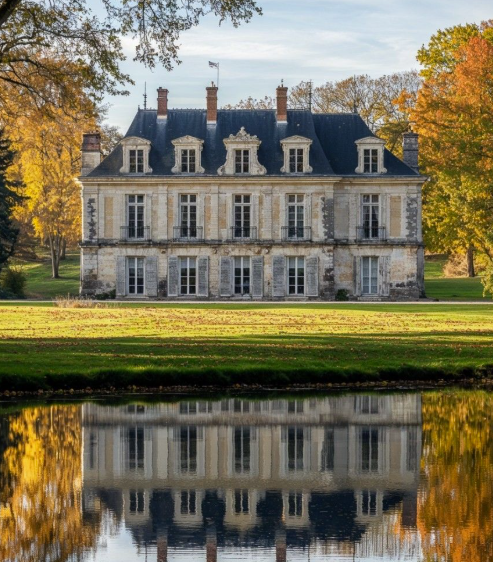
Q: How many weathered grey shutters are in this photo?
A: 10